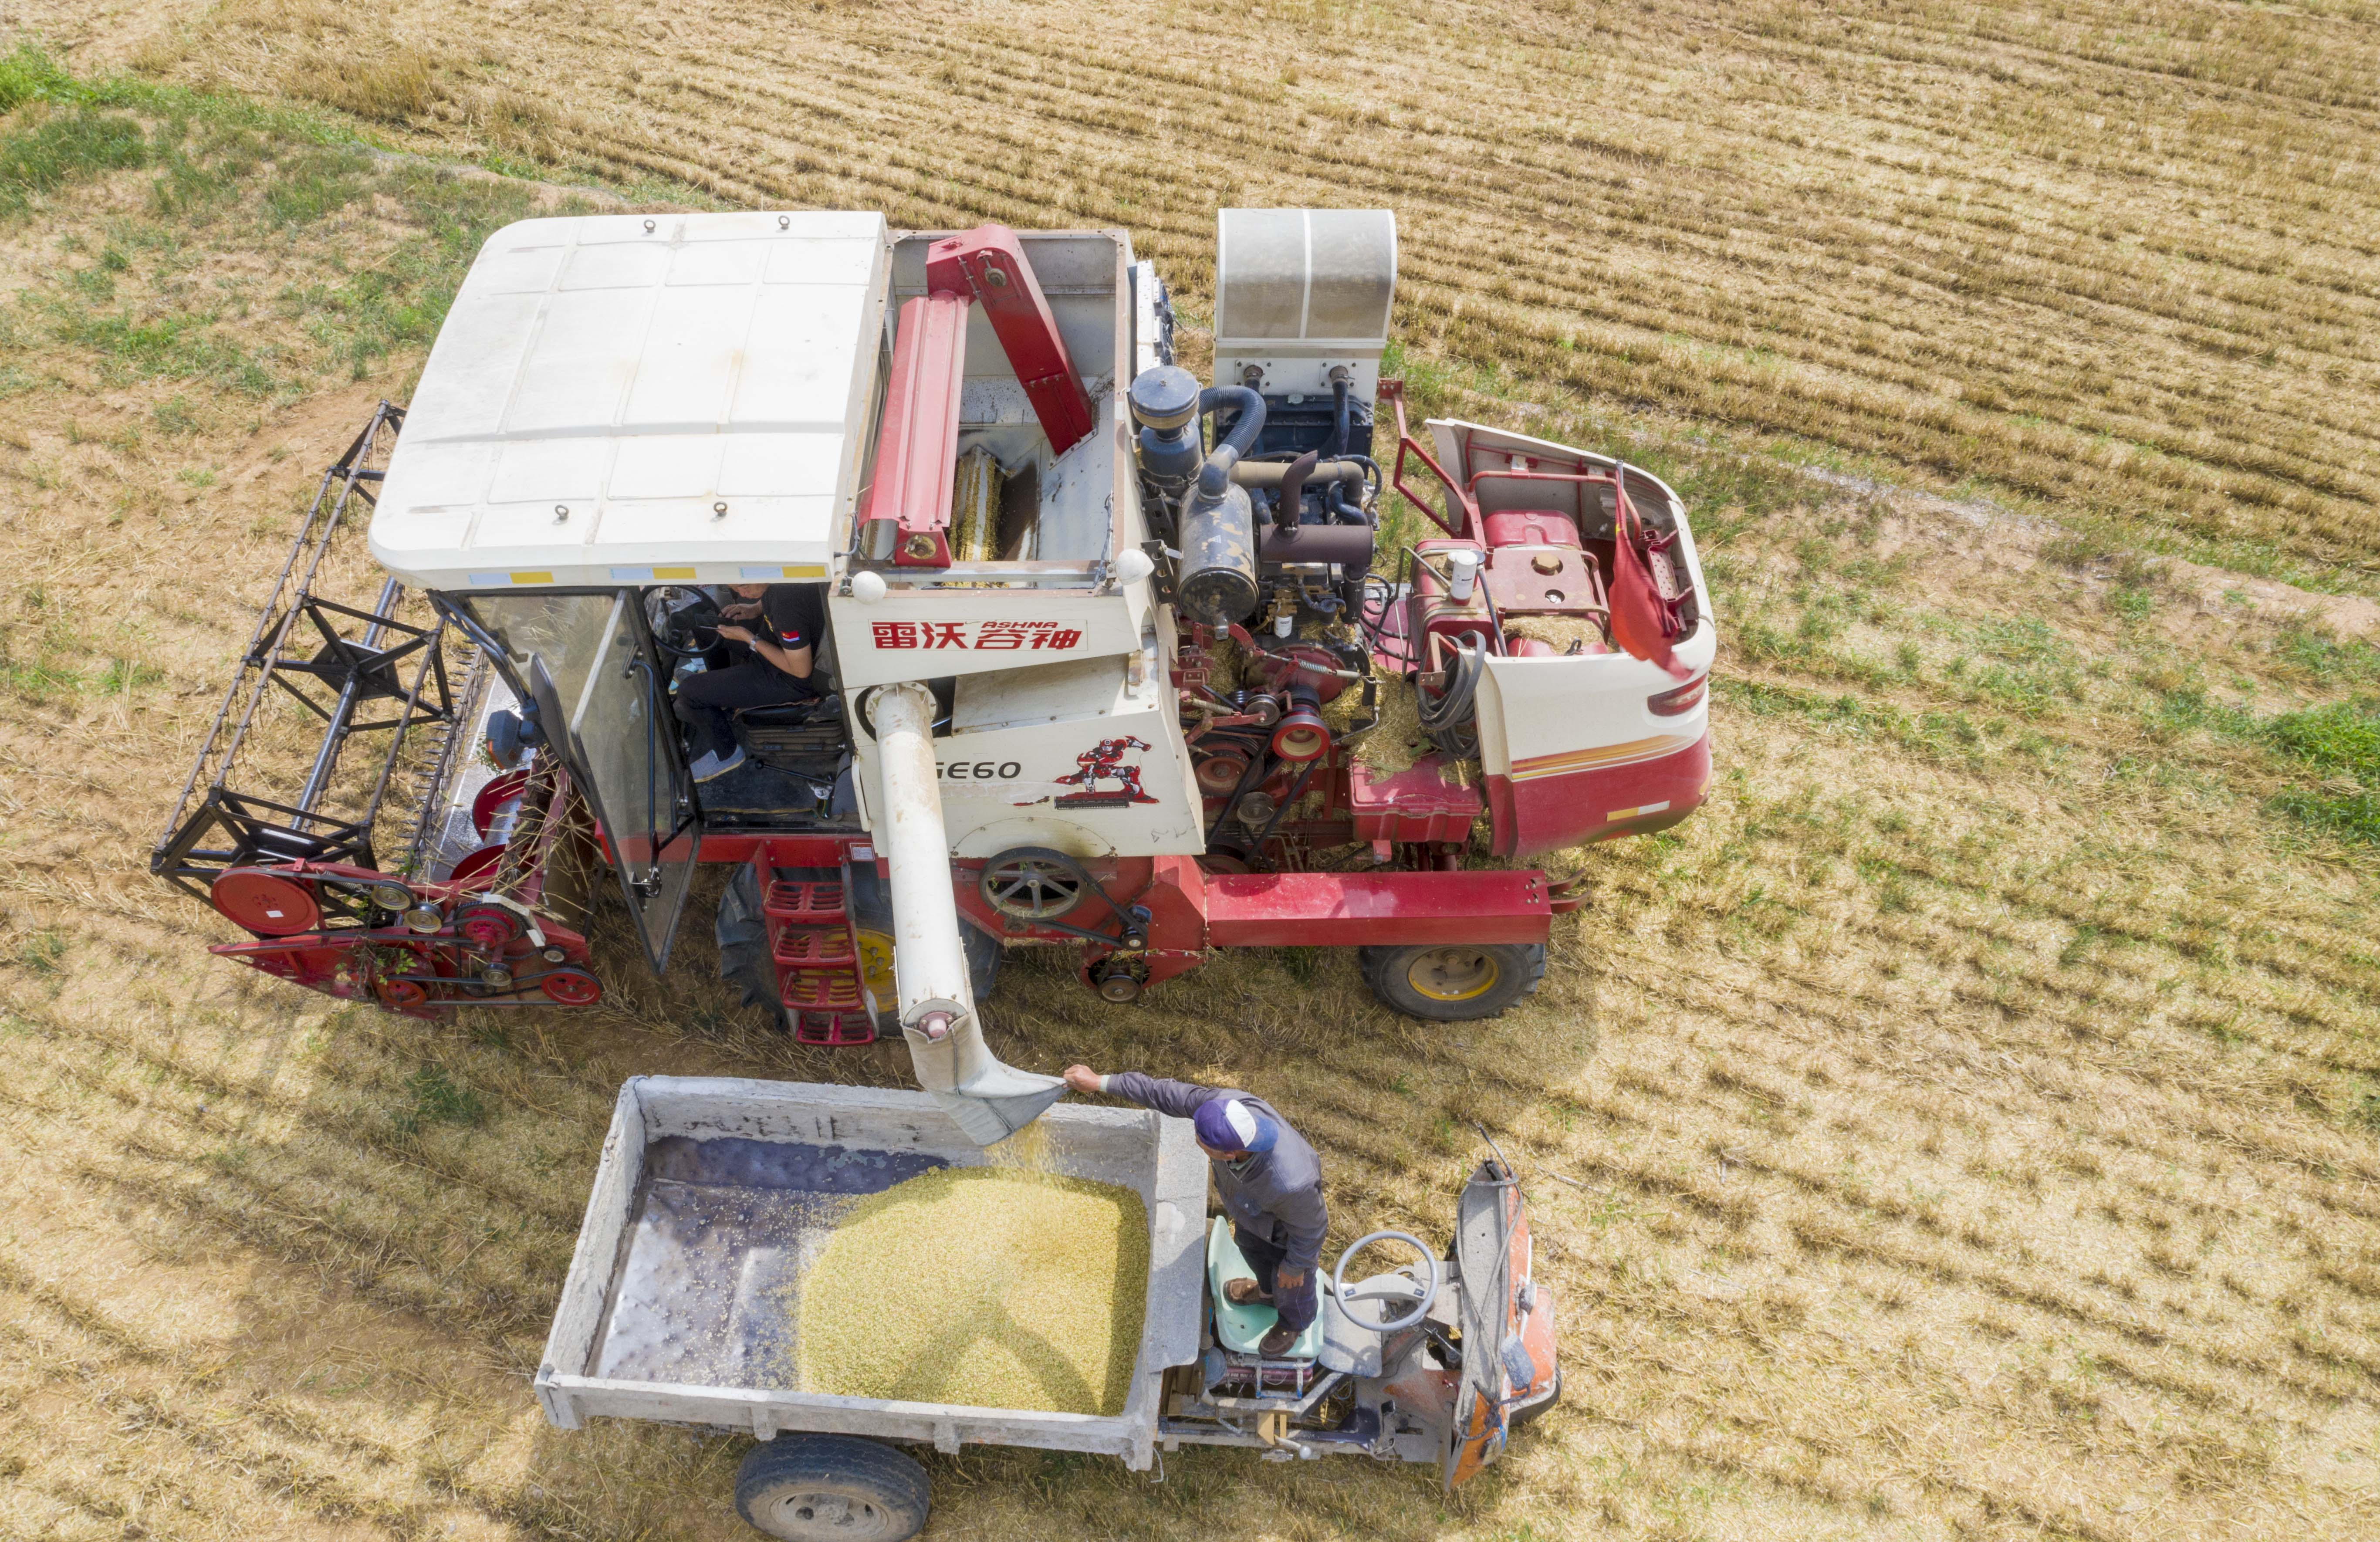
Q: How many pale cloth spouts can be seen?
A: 1